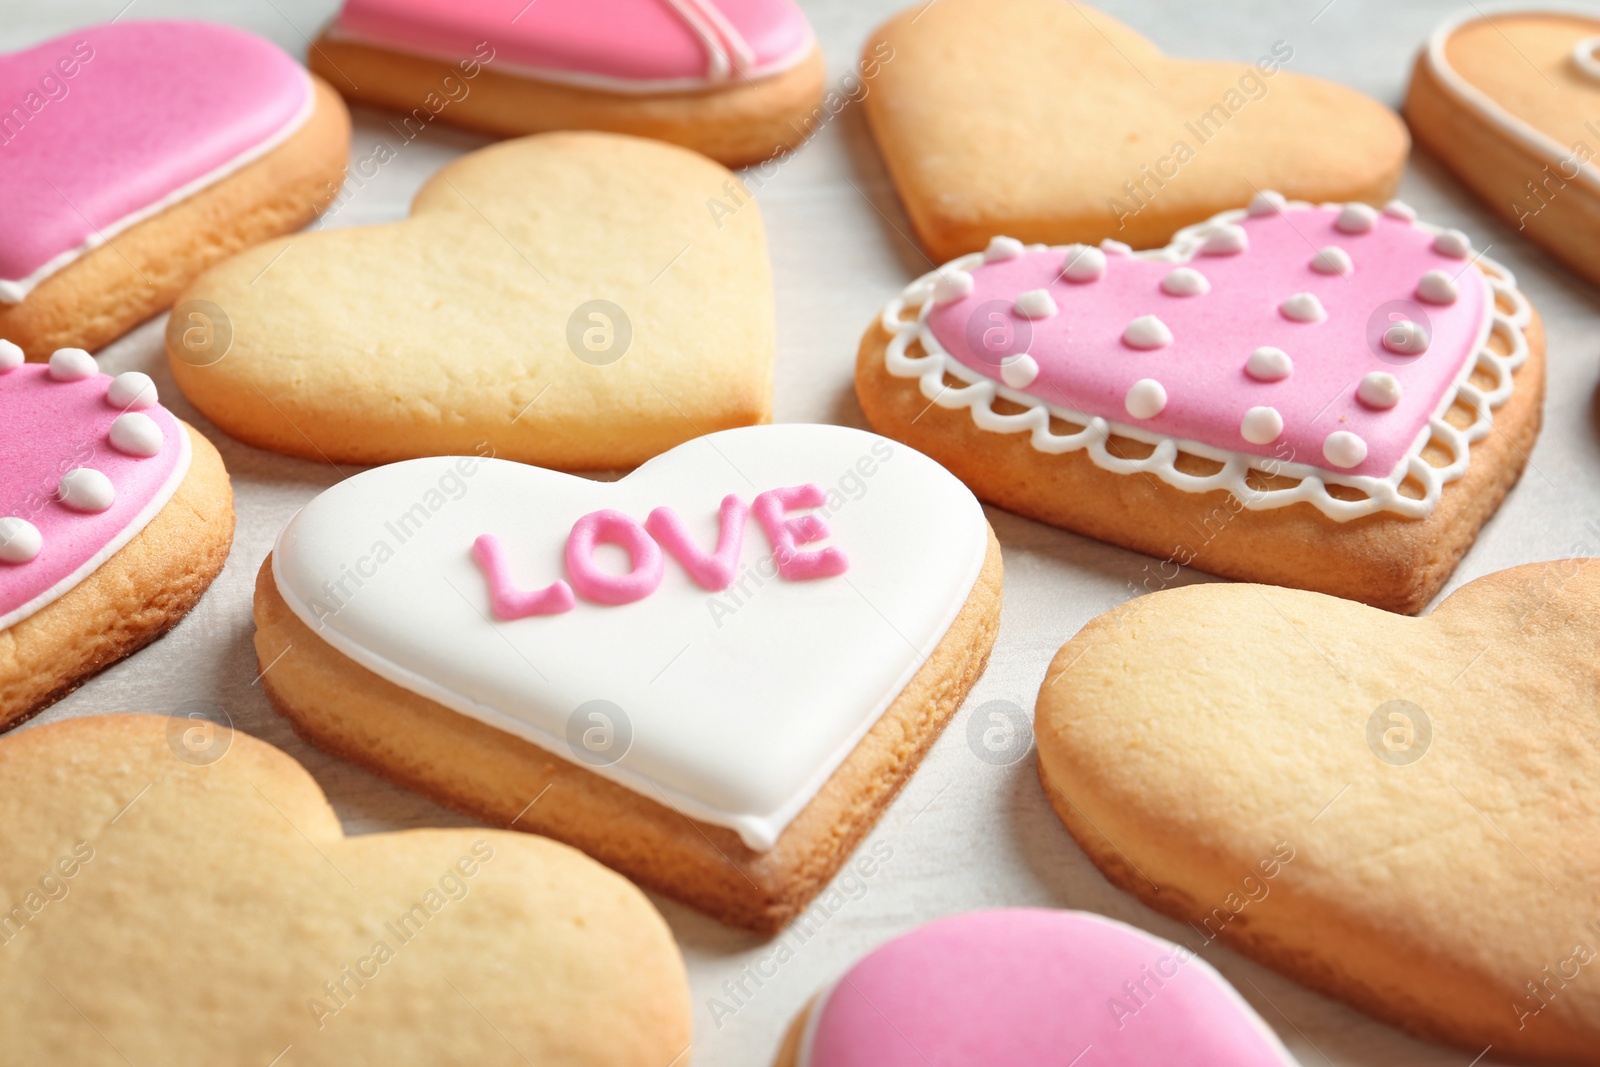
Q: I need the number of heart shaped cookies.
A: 11